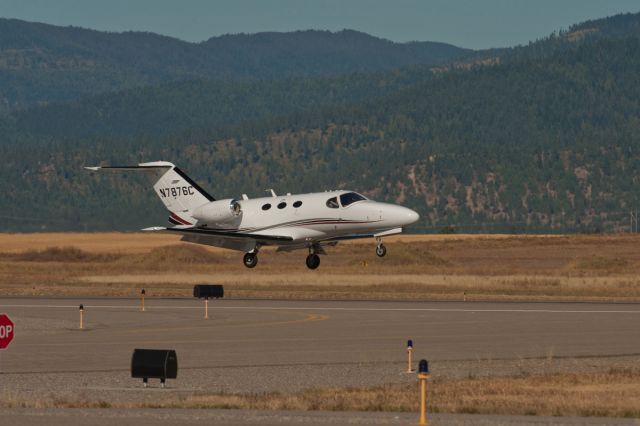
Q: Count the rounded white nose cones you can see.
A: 1